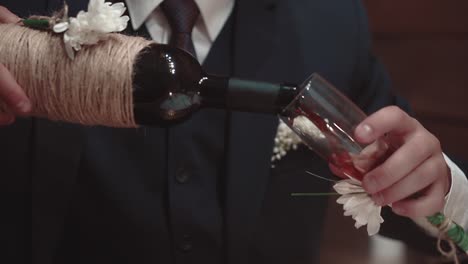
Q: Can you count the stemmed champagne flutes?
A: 1